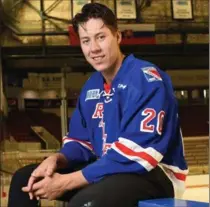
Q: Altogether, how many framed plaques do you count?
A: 3